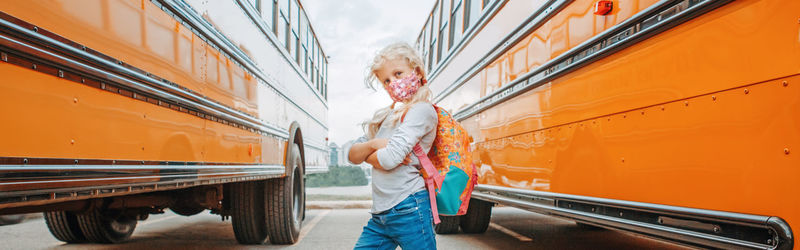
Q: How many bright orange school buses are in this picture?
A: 2